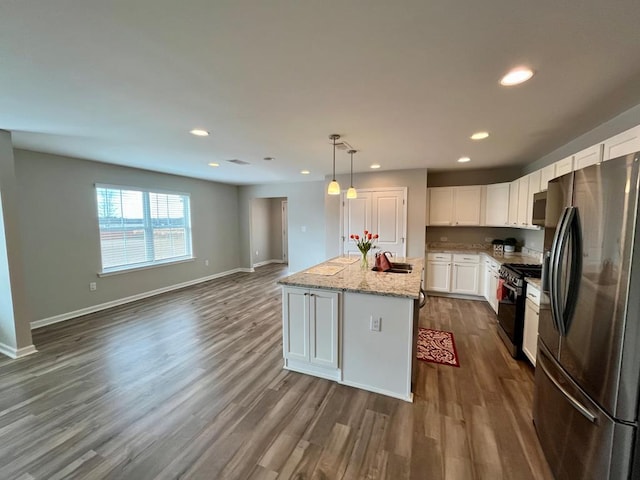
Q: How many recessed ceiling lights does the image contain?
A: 7